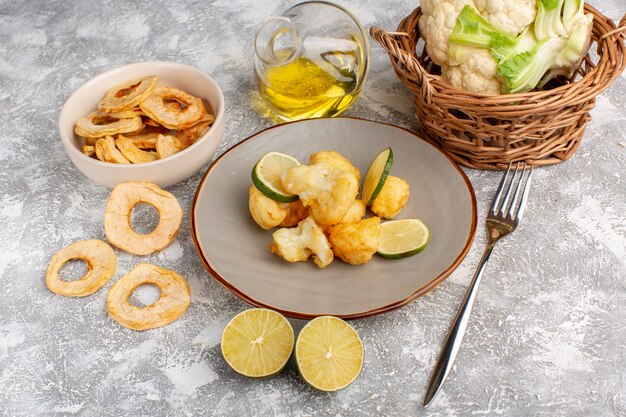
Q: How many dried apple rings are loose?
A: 3